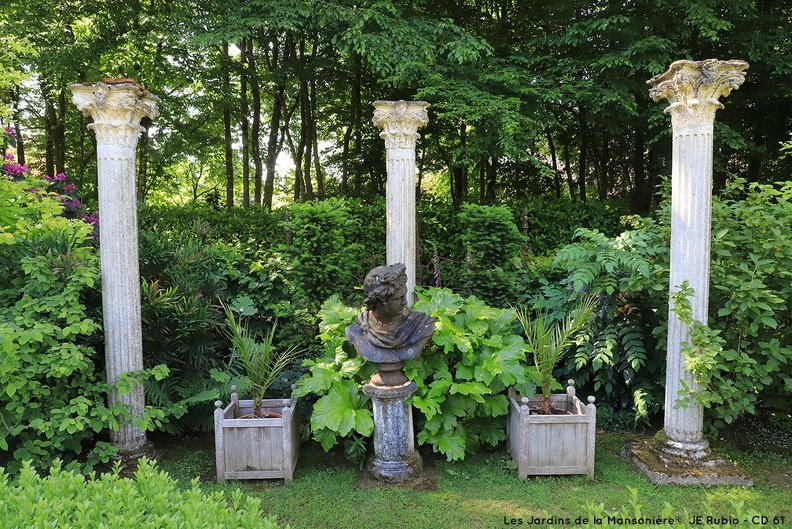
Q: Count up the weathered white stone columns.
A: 3